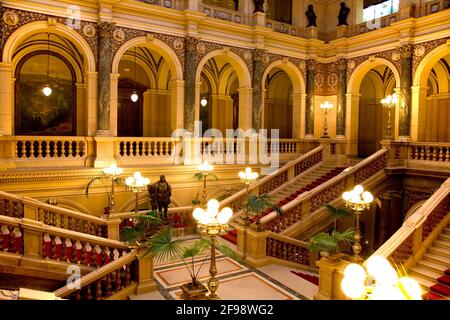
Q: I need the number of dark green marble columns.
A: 6